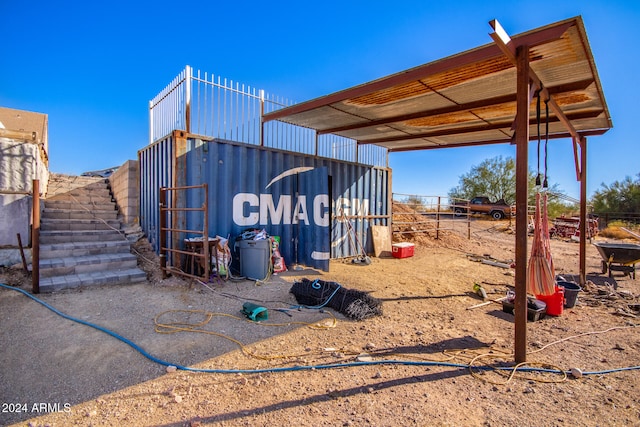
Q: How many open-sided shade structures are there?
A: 1